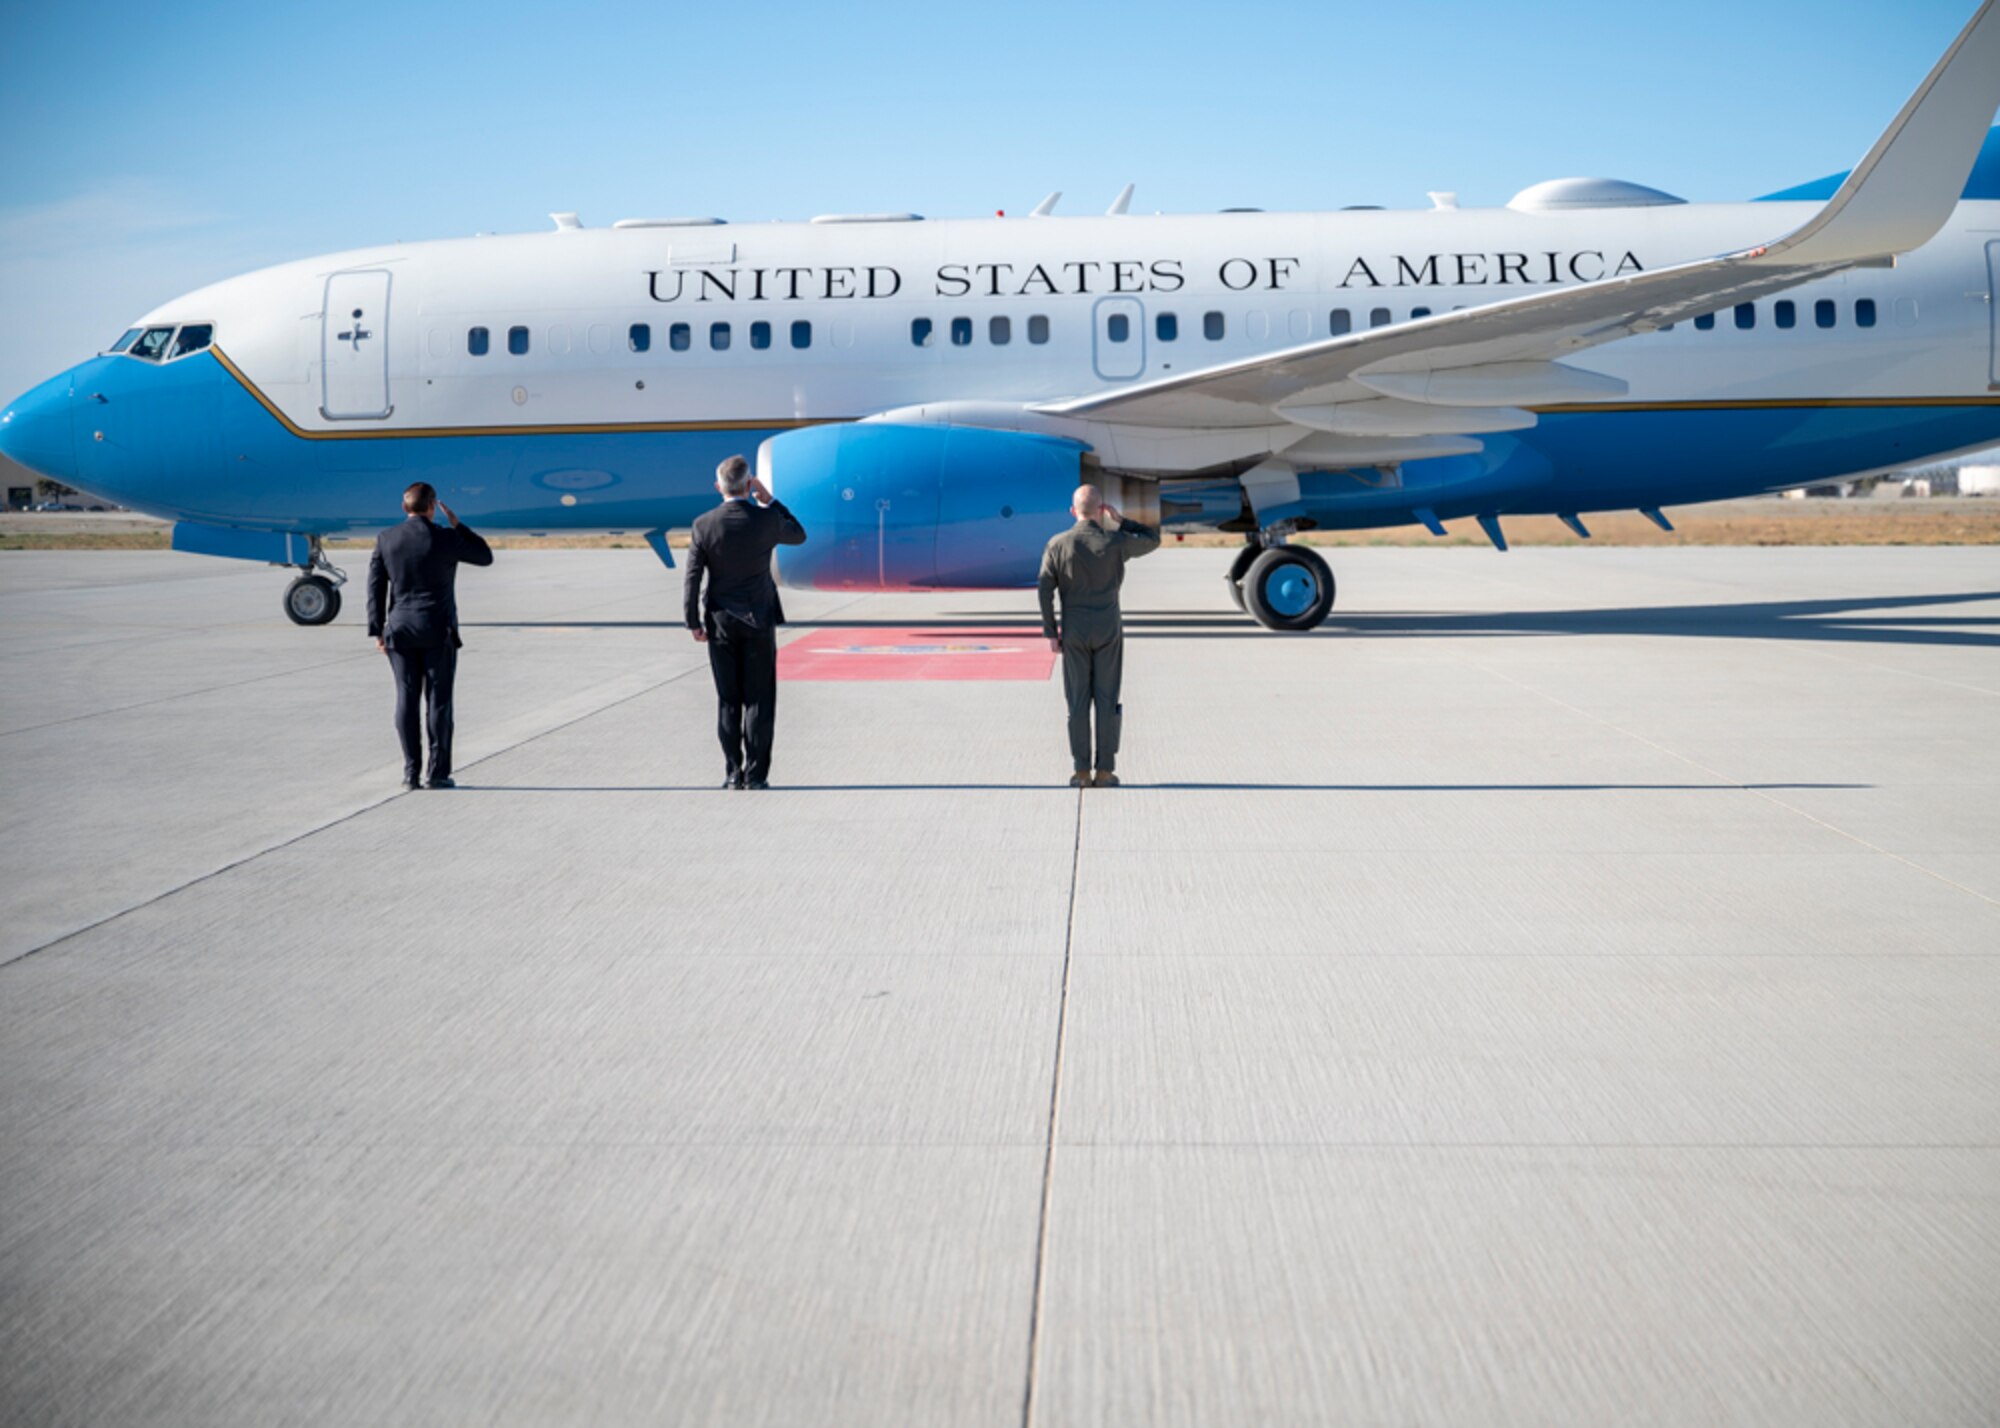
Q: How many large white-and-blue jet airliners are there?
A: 1